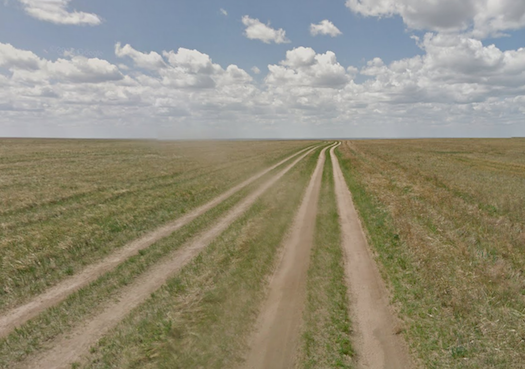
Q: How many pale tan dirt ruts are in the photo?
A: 4